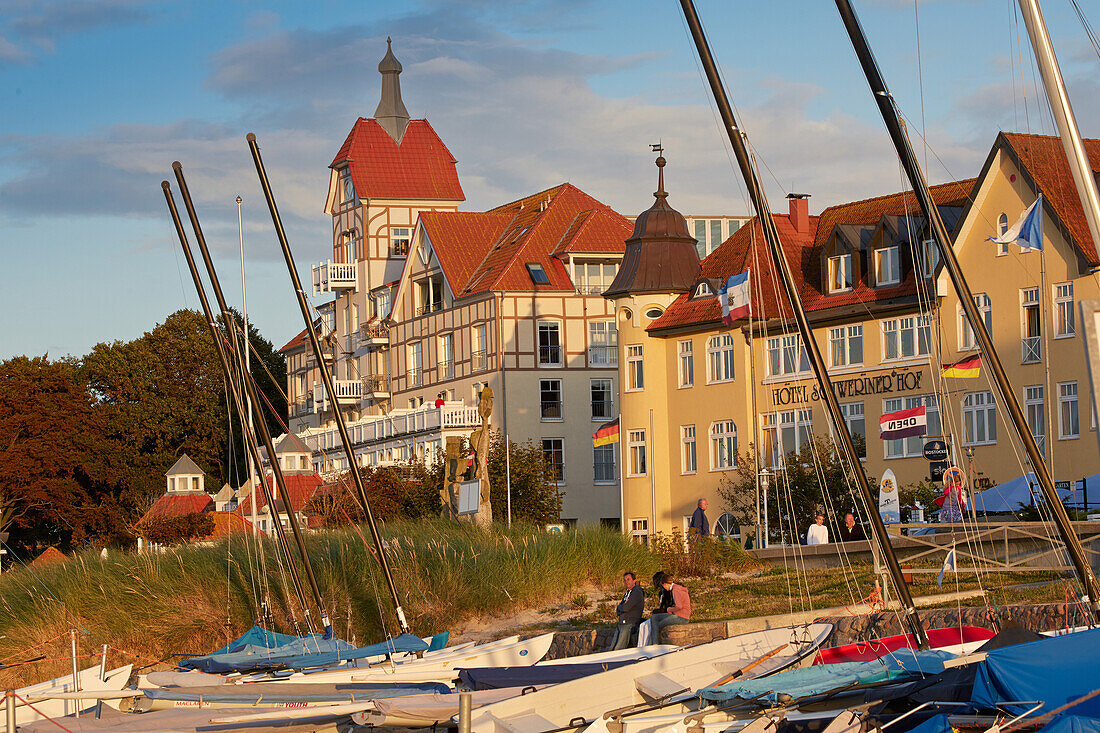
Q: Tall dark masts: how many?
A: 5